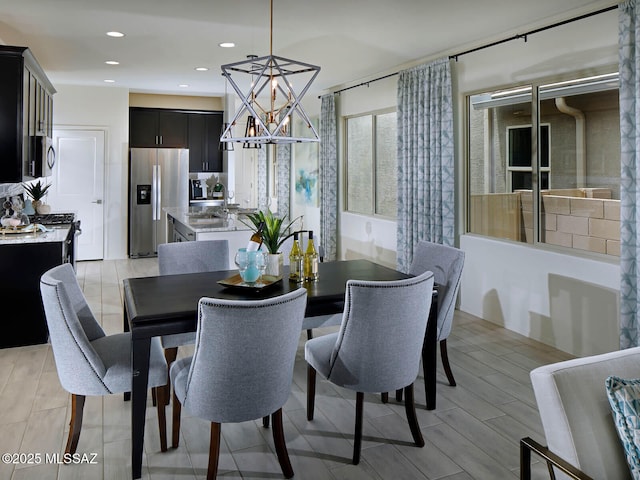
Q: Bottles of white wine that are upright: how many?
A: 2